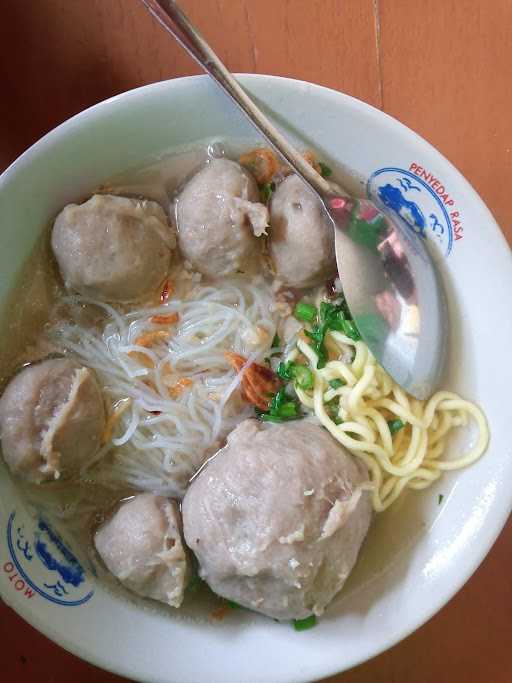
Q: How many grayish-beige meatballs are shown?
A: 6